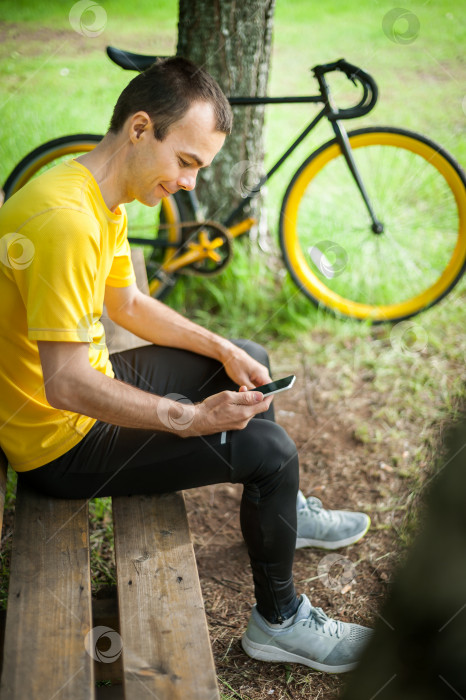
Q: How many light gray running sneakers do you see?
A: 2